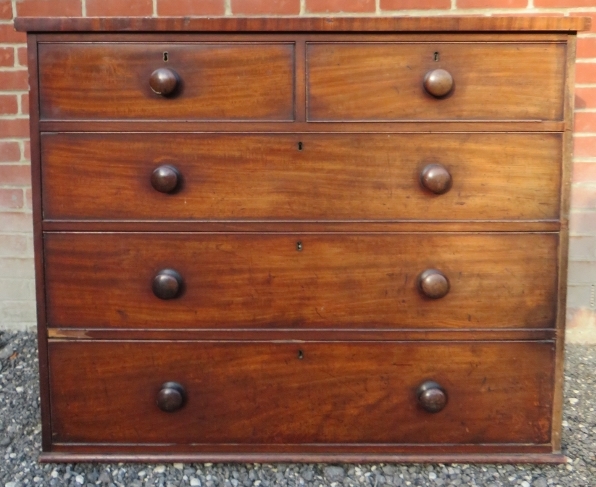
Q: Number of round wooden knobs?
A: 8